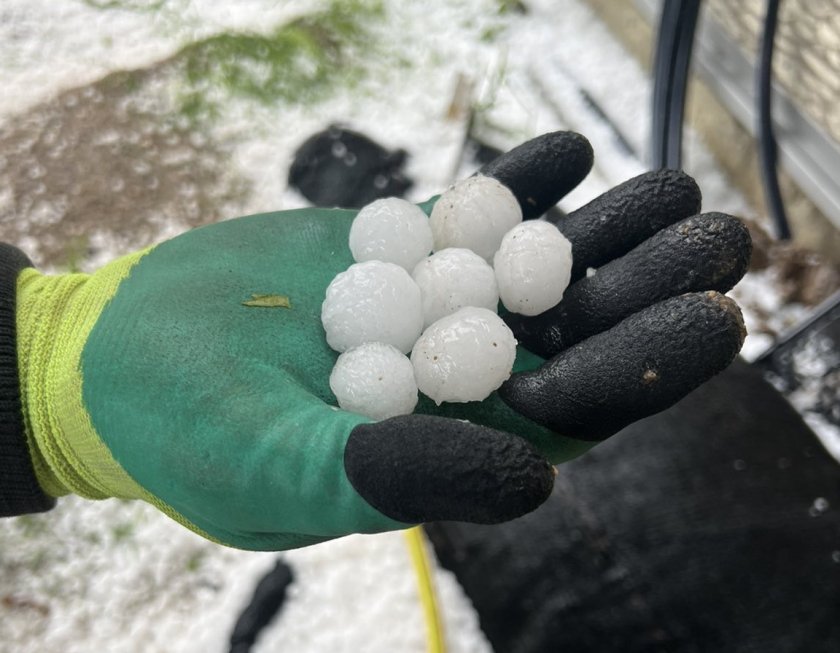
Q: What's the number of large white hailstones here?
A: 7